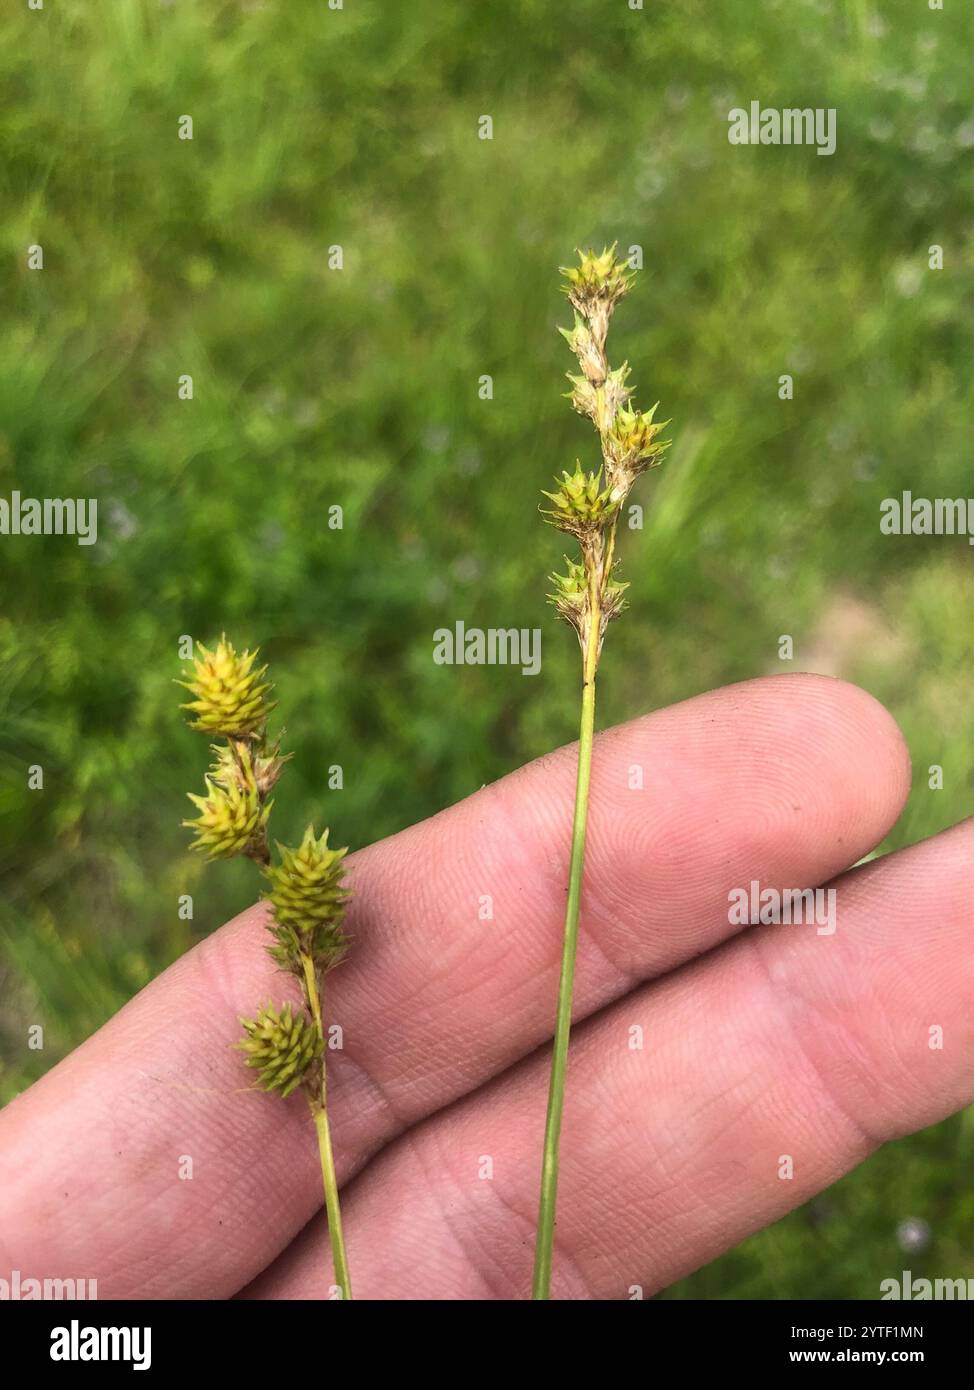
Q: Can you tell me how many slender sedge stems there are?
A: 2